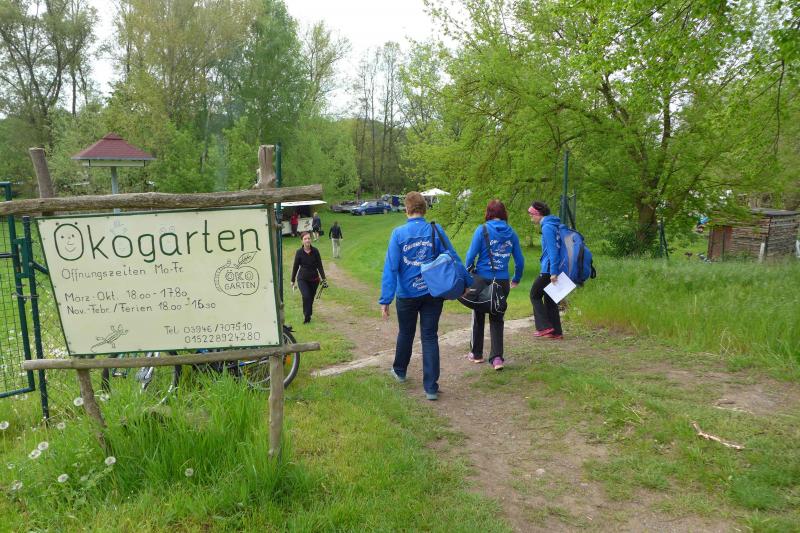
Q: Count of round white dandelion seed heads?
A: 11